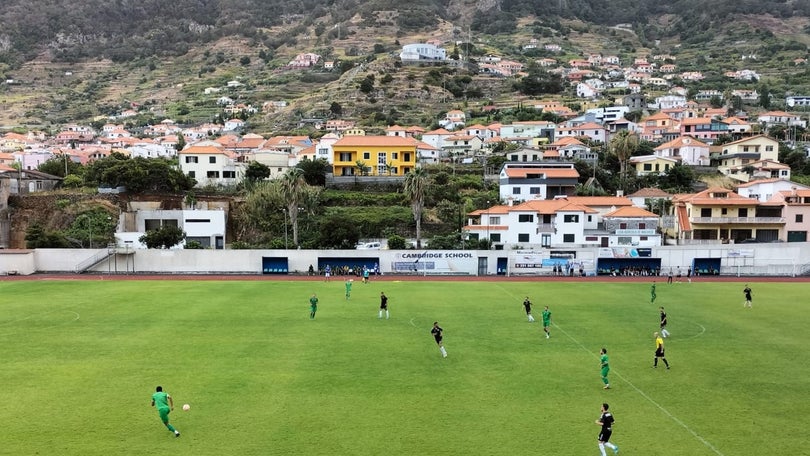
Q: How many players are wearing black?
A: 6